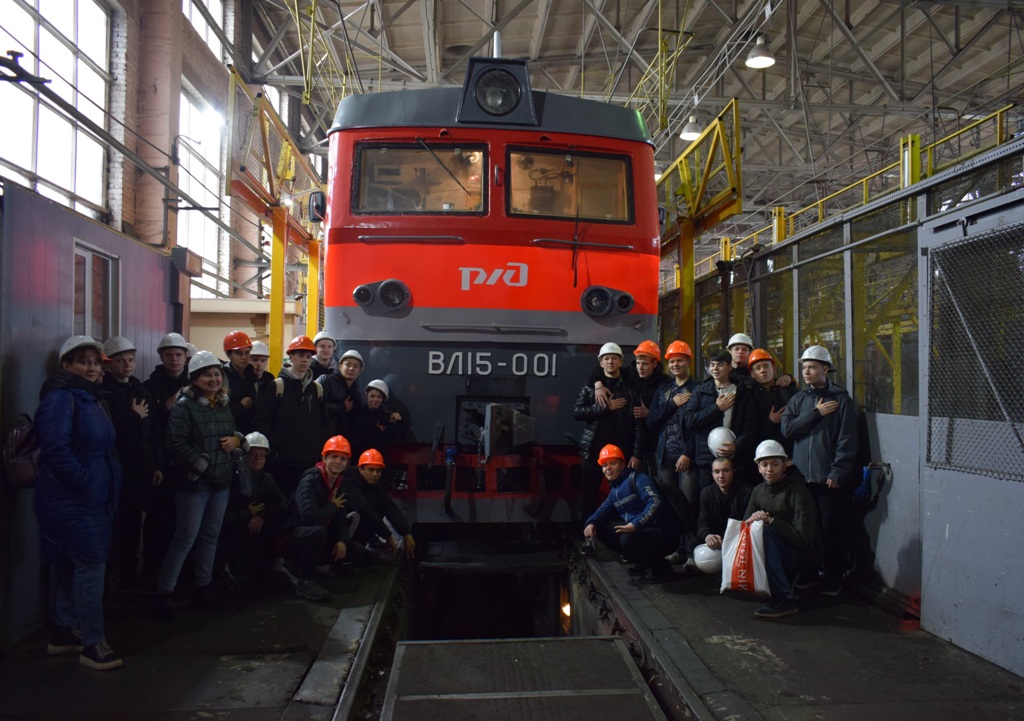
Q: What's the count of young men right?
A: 10